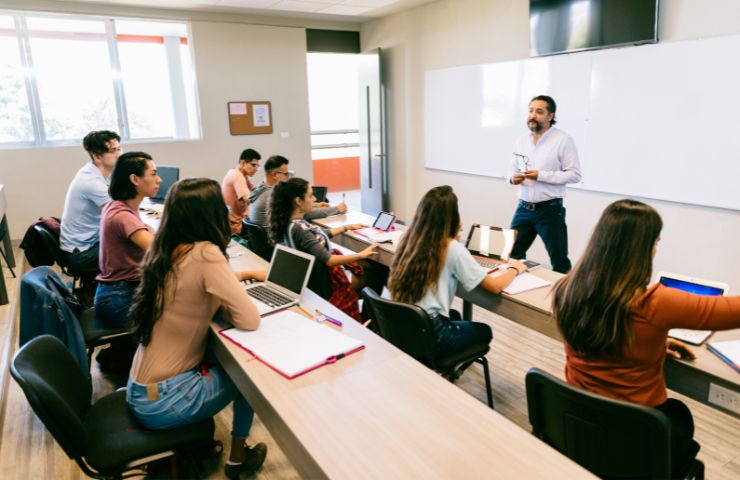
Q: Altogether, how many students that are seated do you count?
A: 8